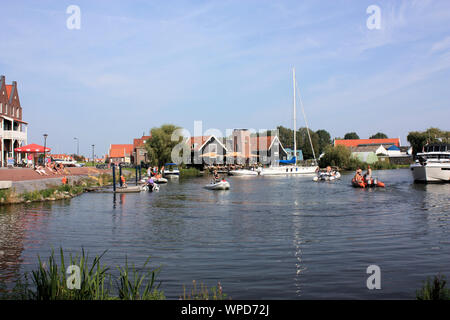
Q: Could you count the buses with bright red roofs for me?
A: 0